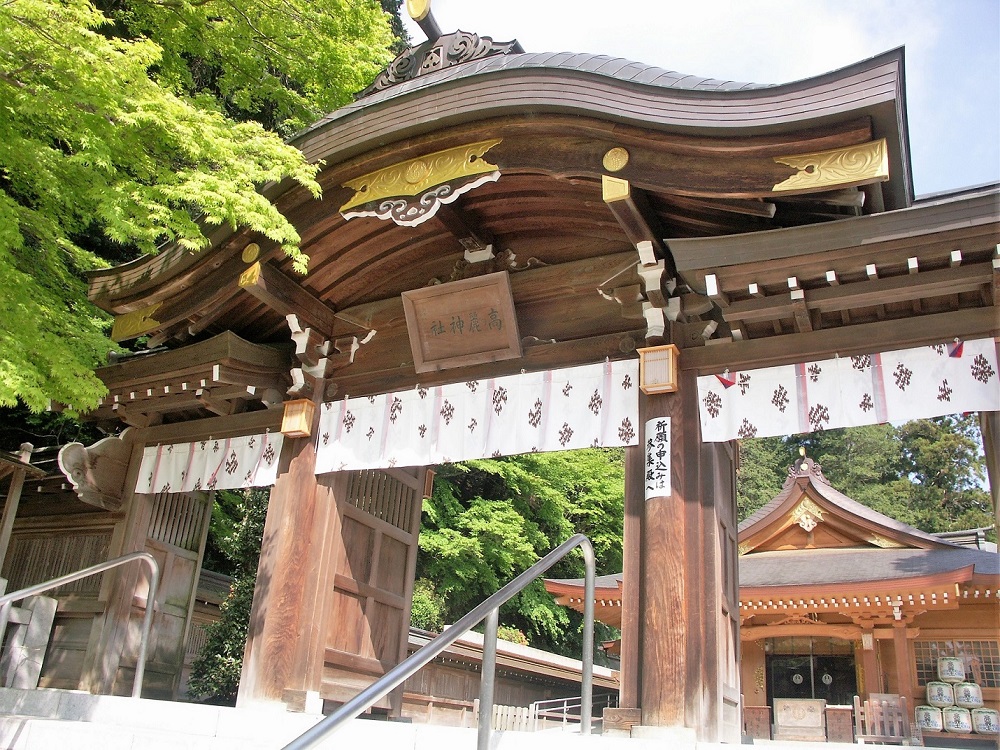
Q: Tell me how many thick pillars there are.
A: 2